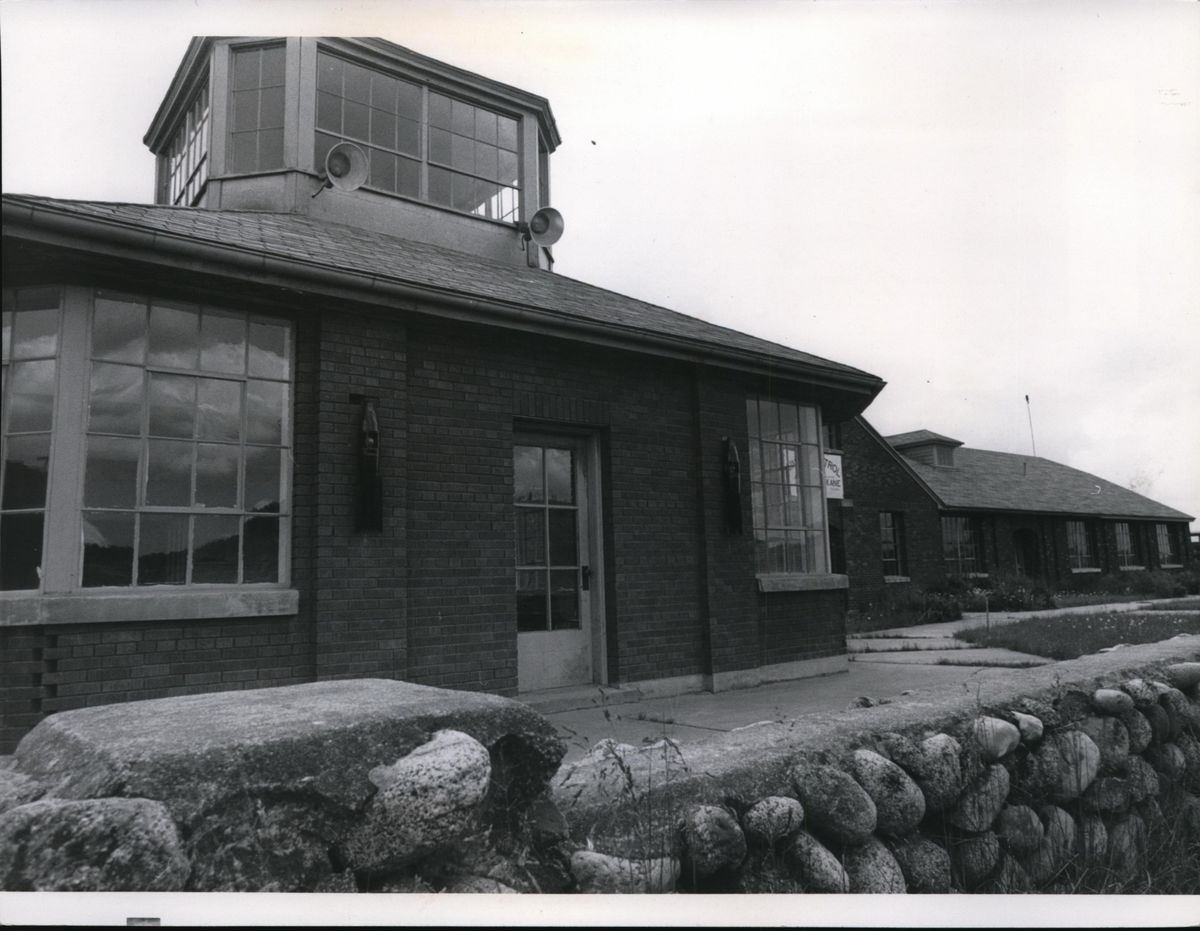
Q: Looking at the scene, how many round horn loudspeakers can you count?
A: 2